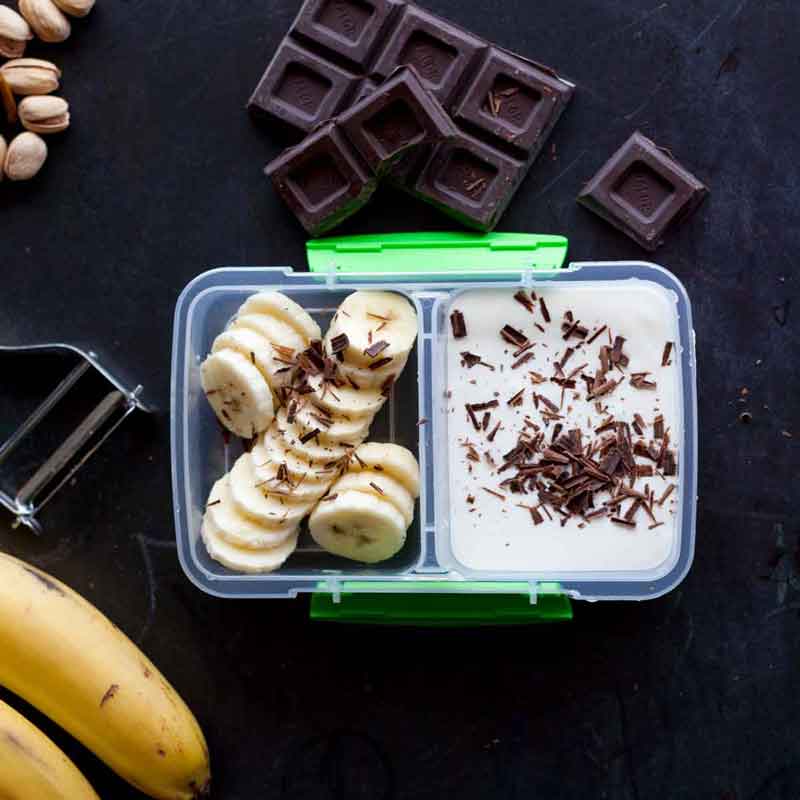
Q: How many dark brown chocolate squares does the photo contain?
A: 8